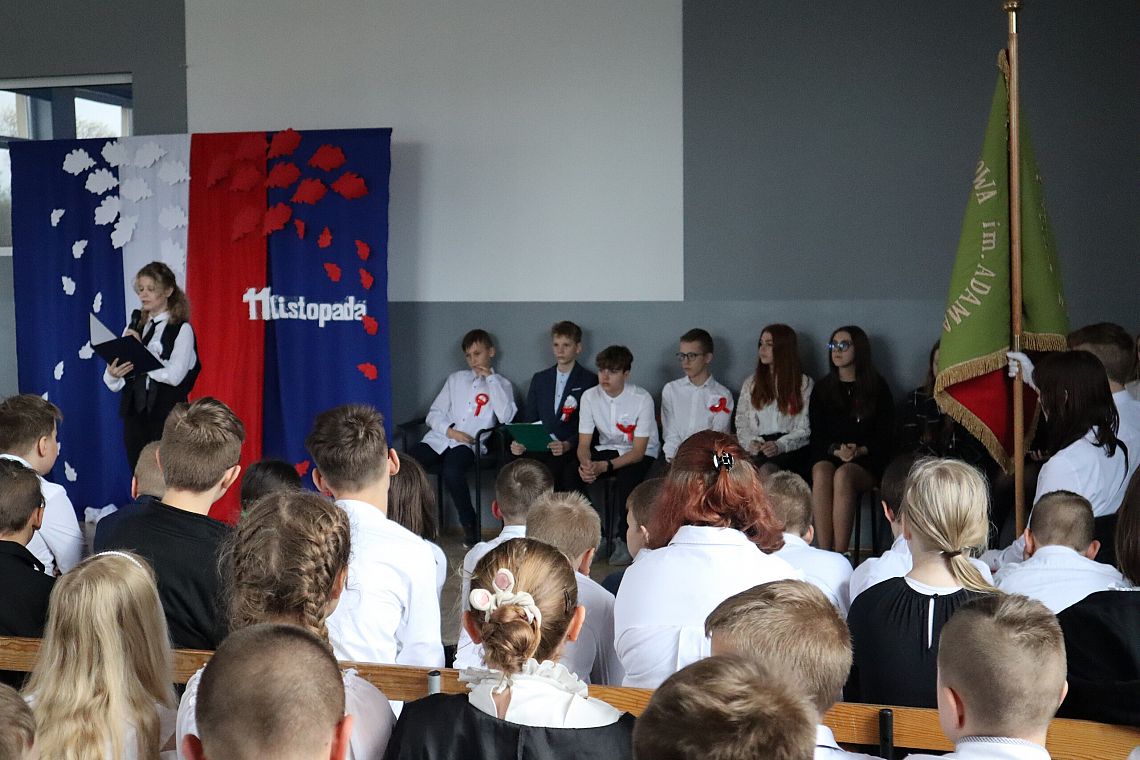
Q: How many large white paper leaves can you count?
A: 10